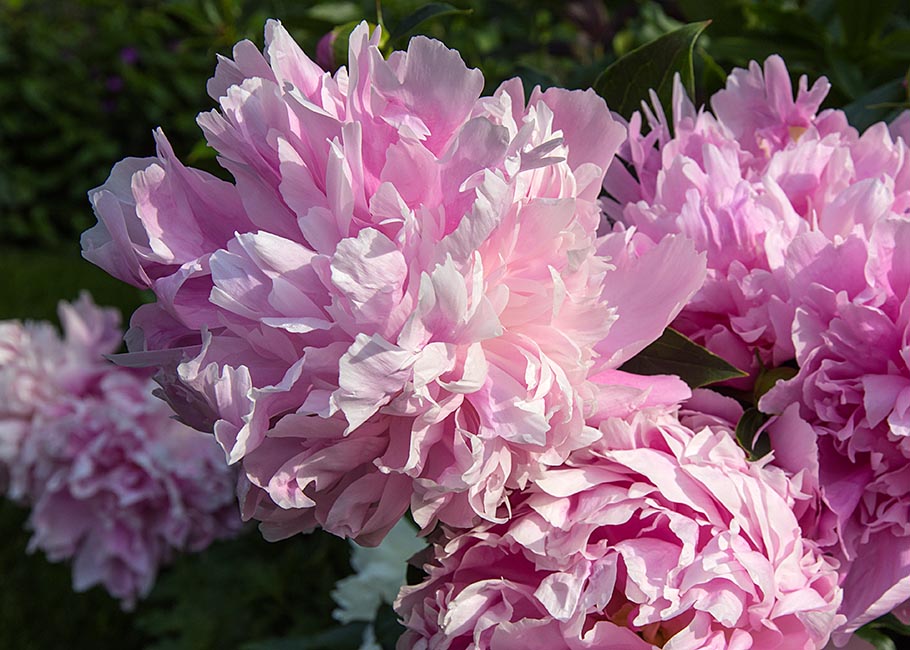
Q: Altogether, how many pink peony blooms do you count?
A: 5